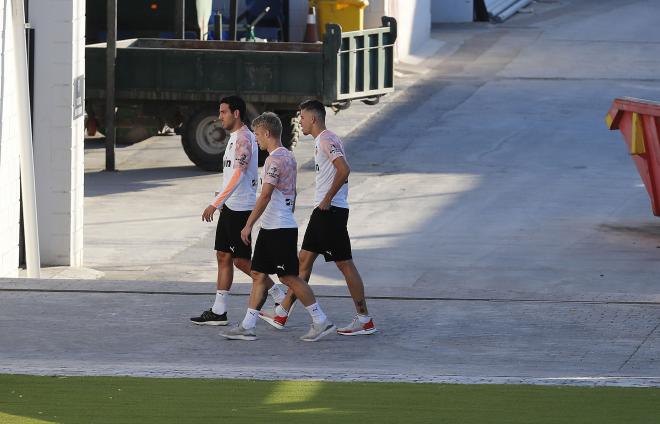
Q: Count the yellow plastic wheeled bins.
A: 1